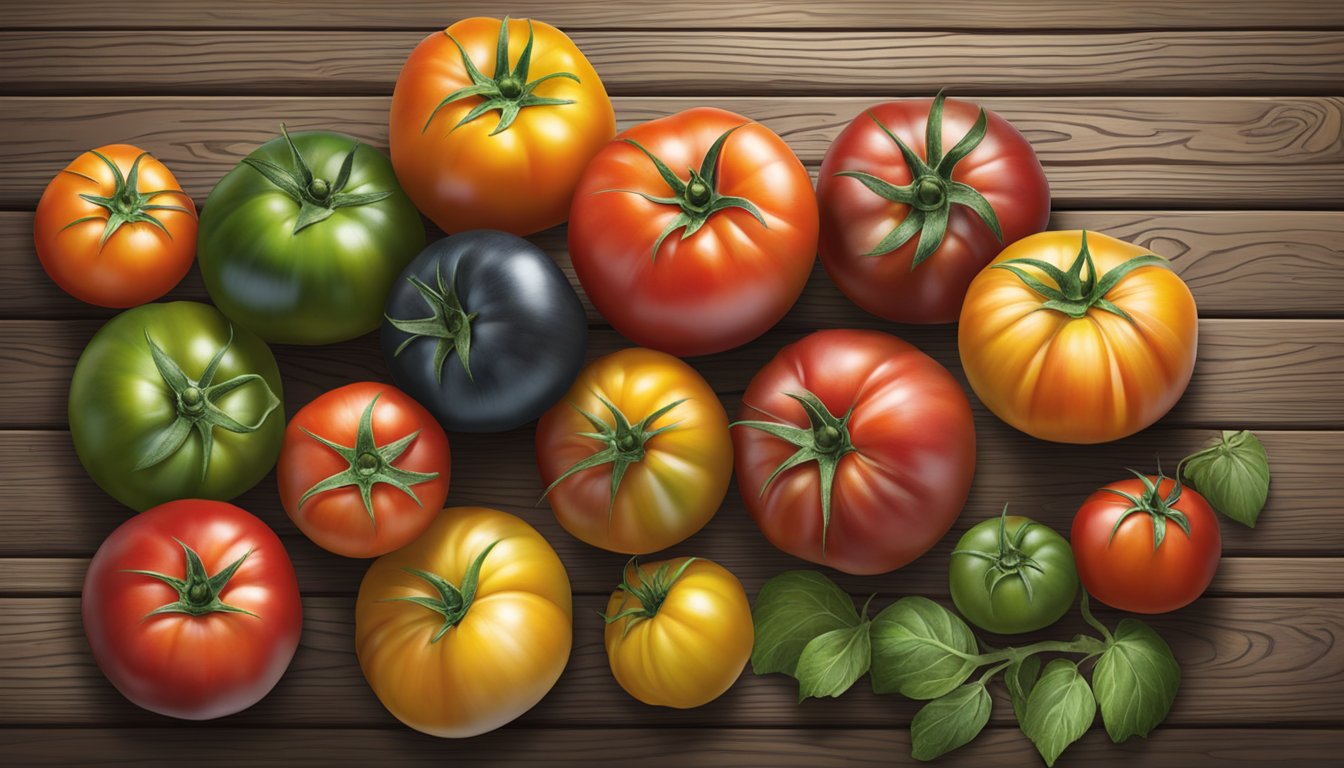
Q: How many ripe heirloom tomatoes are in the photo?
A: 13